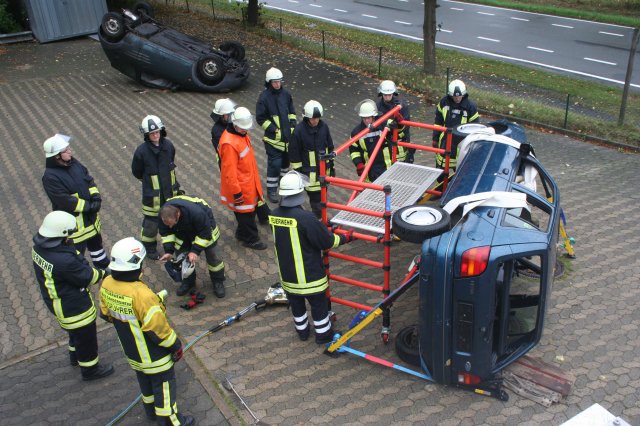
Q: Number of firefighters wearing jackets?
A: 13